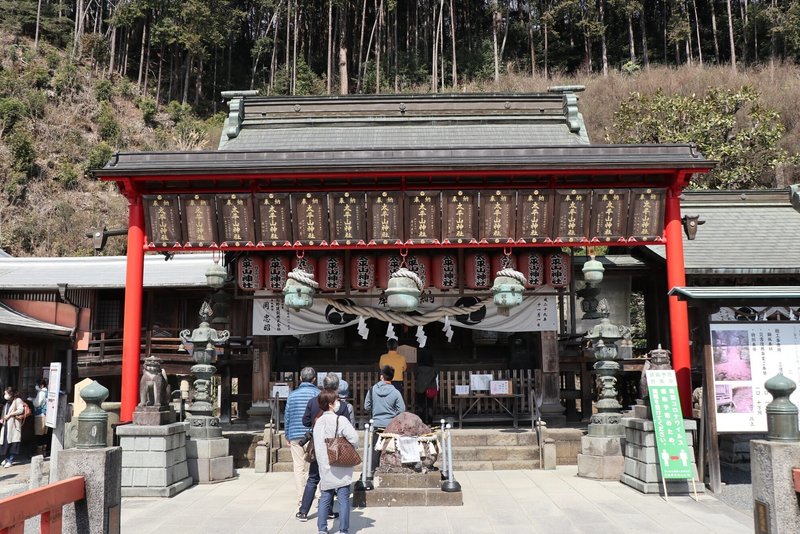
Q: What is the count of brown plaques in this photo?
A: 14